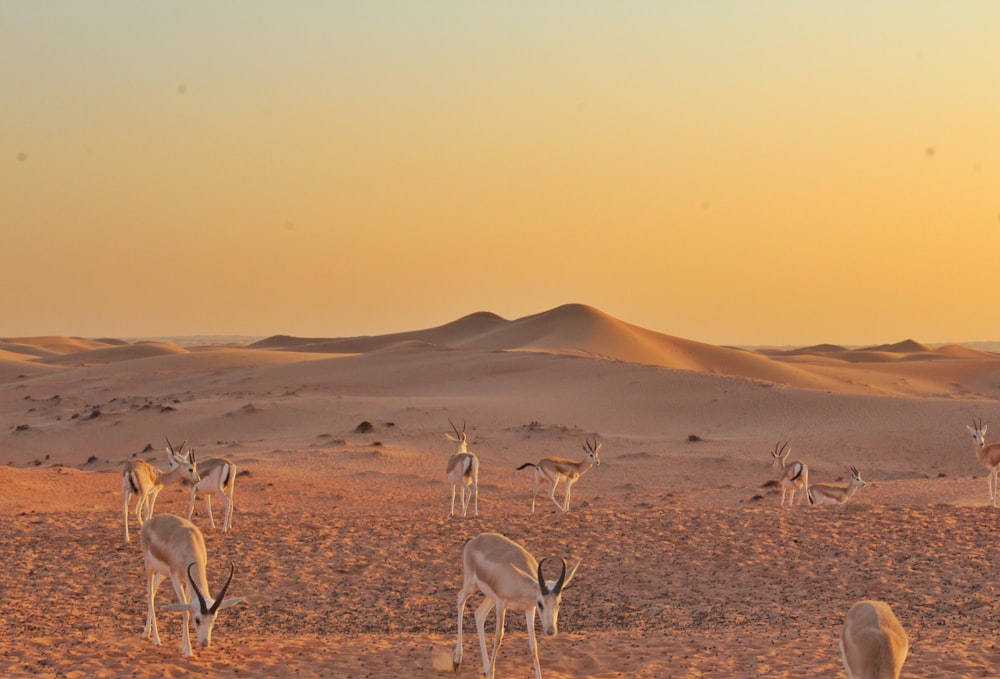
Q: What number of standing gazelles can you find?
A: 9